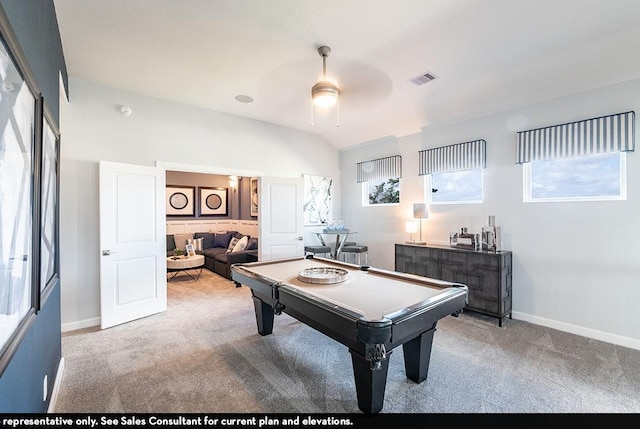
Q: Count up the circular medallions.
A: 2